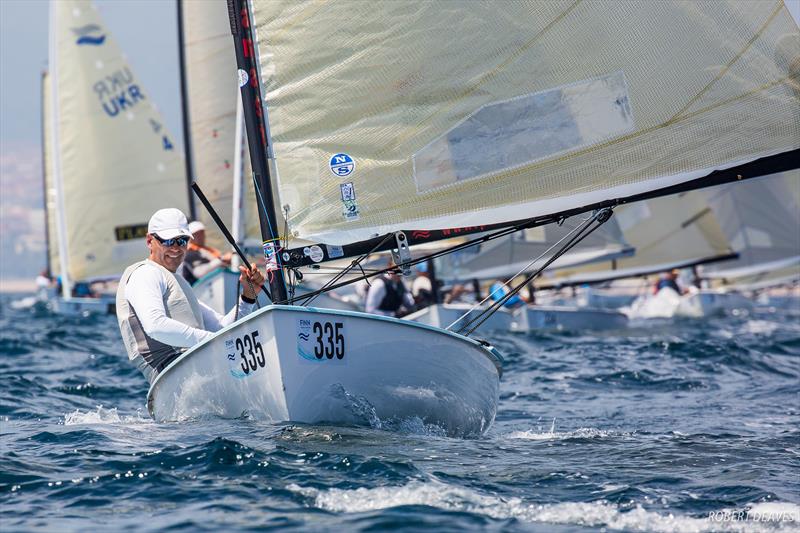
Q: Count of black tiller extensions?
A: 1